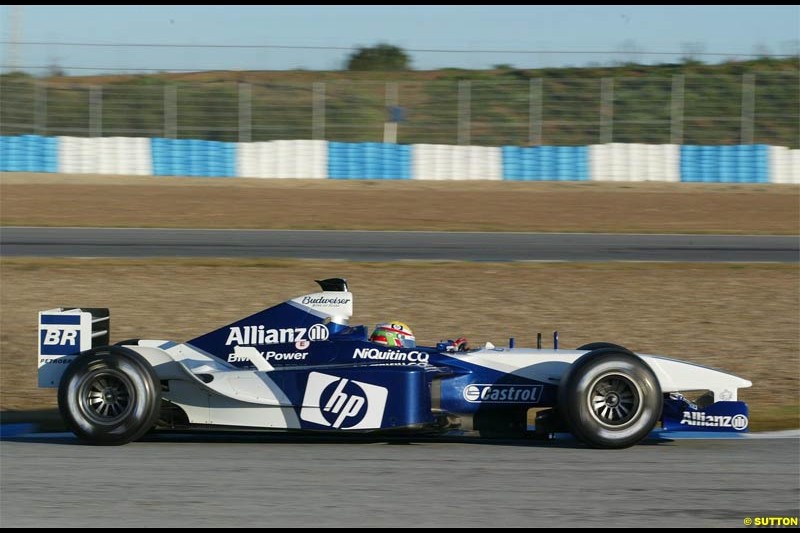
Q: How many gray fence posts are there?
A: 11